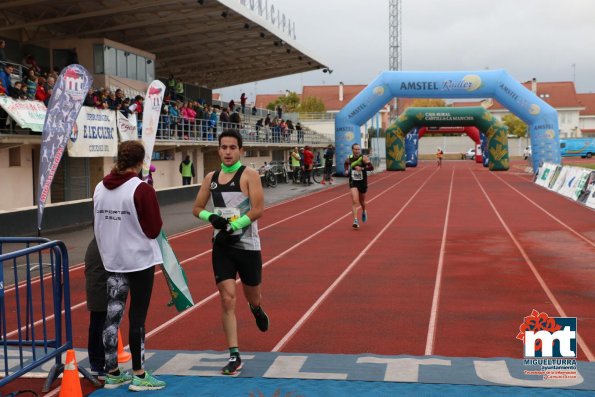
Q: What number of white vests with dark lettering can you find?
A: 1